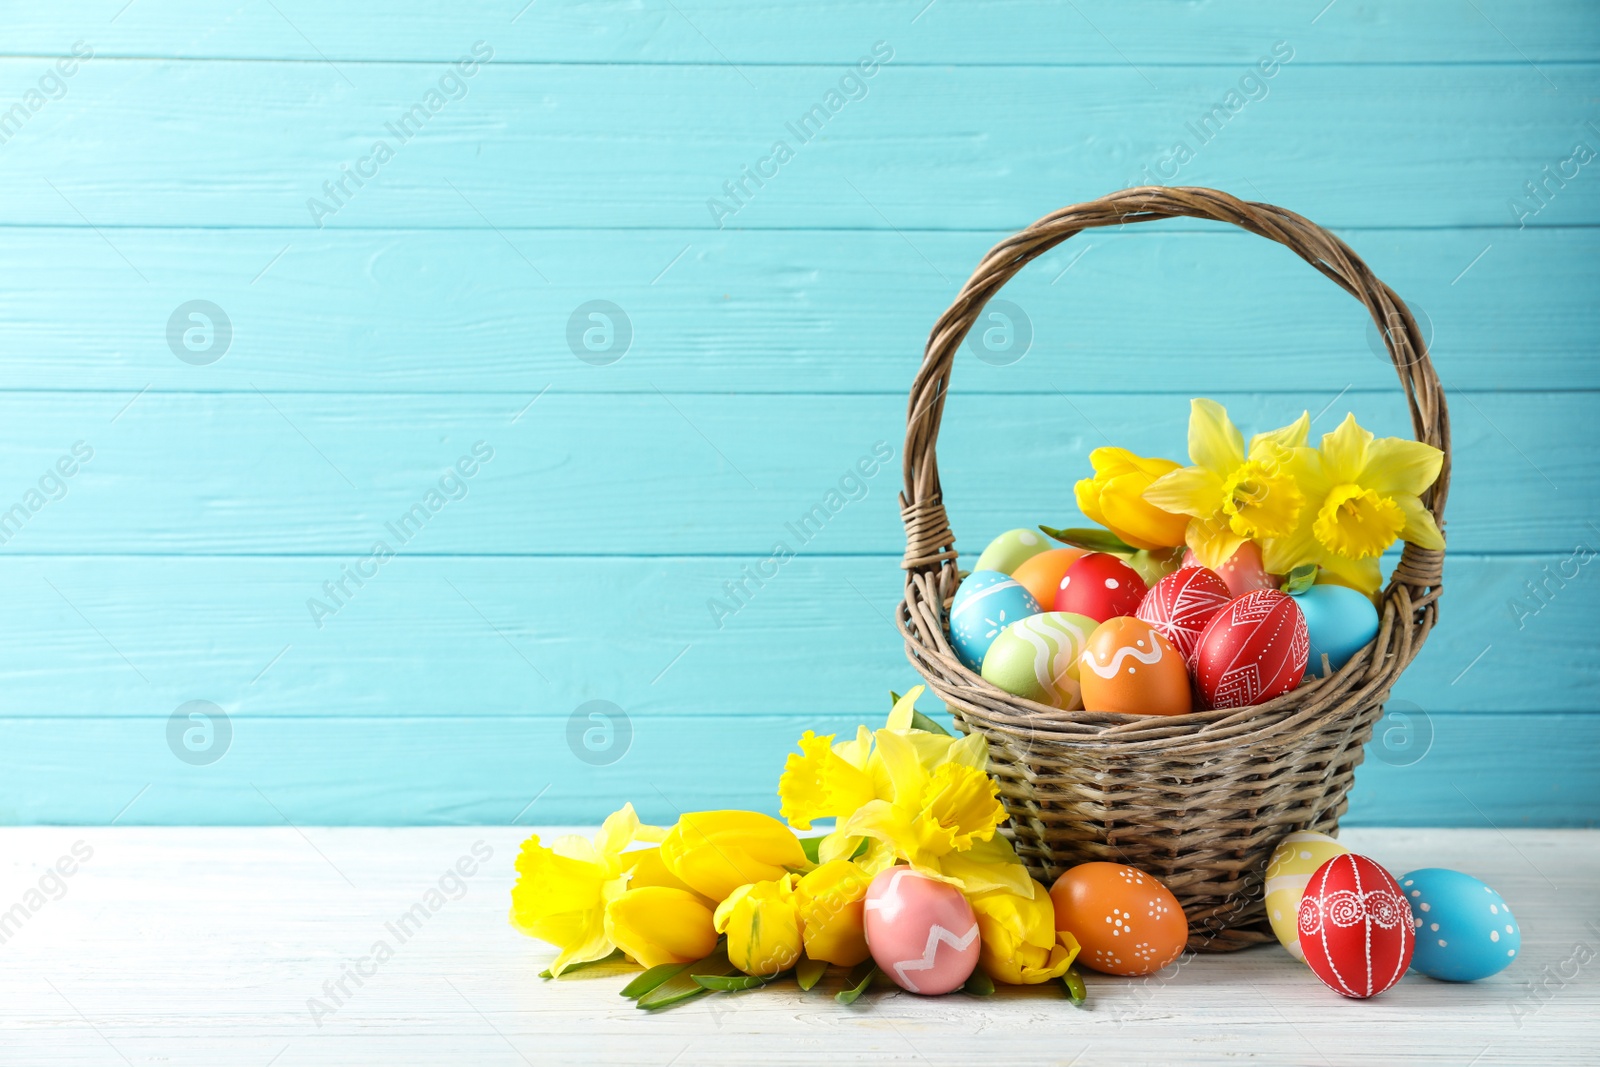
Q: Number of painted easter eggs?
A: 15